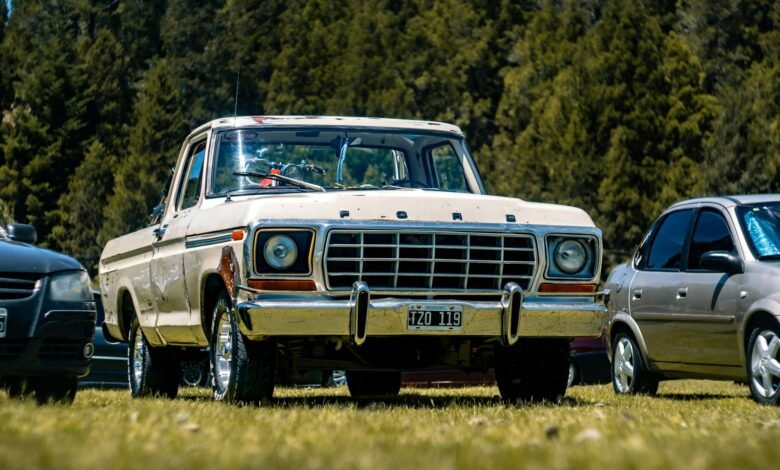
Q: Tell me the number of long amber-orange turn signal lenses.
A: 2